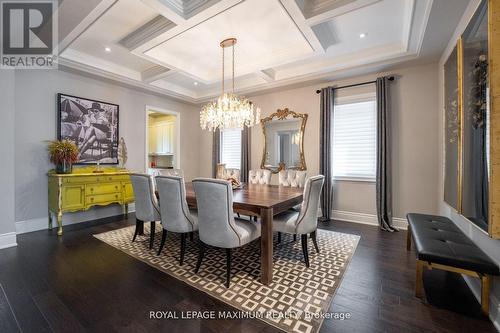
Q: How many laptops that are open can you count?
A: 0